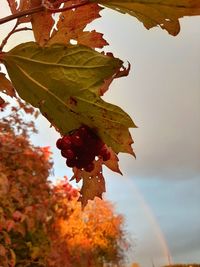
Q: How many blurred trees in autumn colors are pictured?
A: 2